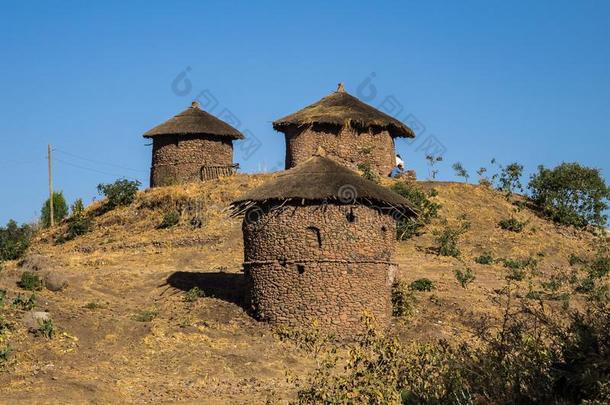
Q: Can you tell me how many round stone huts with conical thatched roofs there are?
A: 3